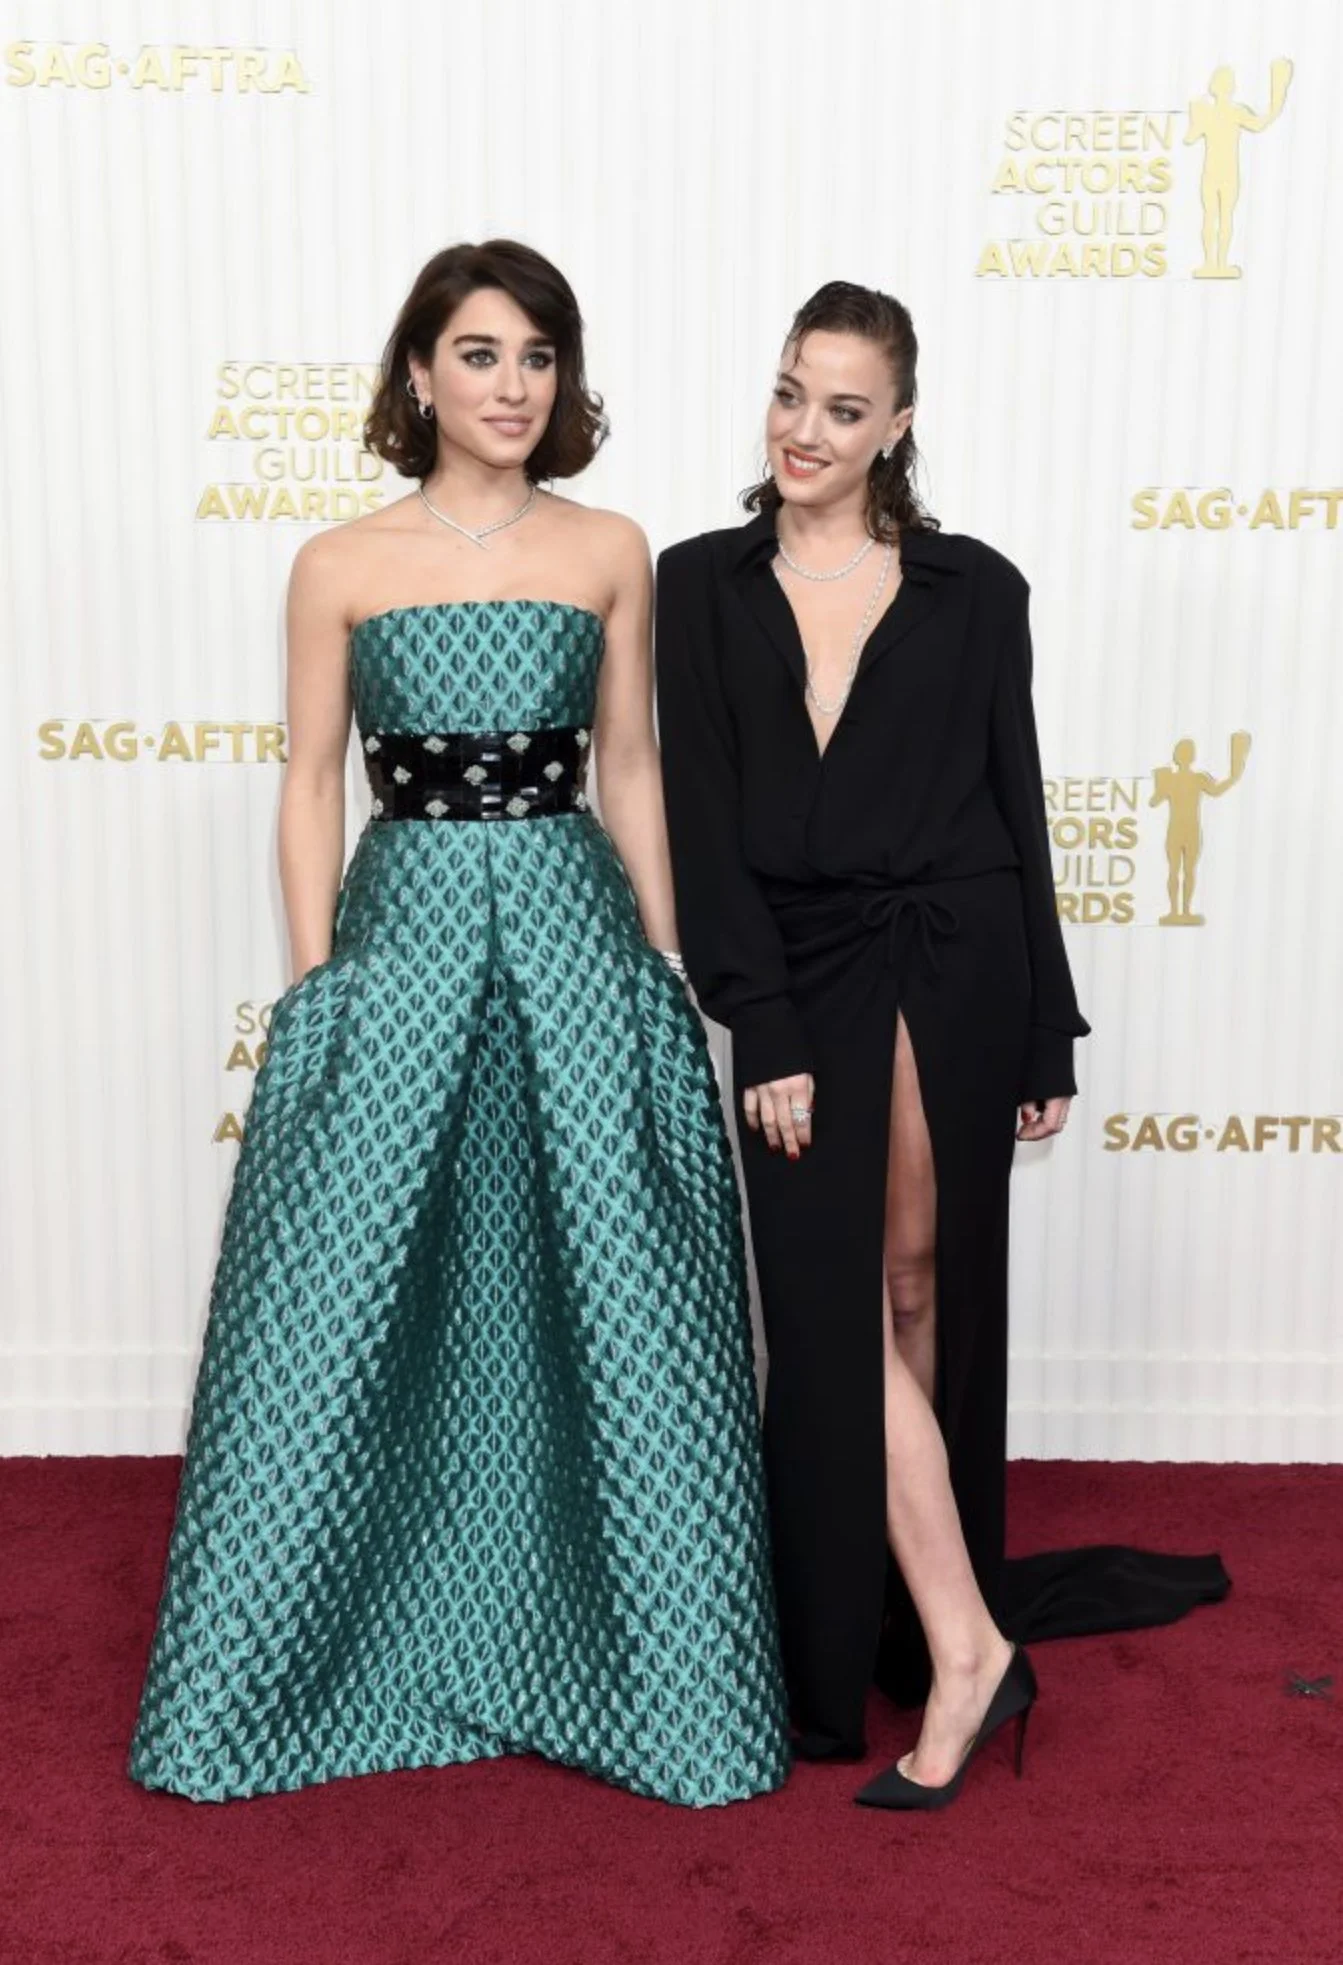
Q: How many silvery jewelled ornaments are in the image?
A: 11